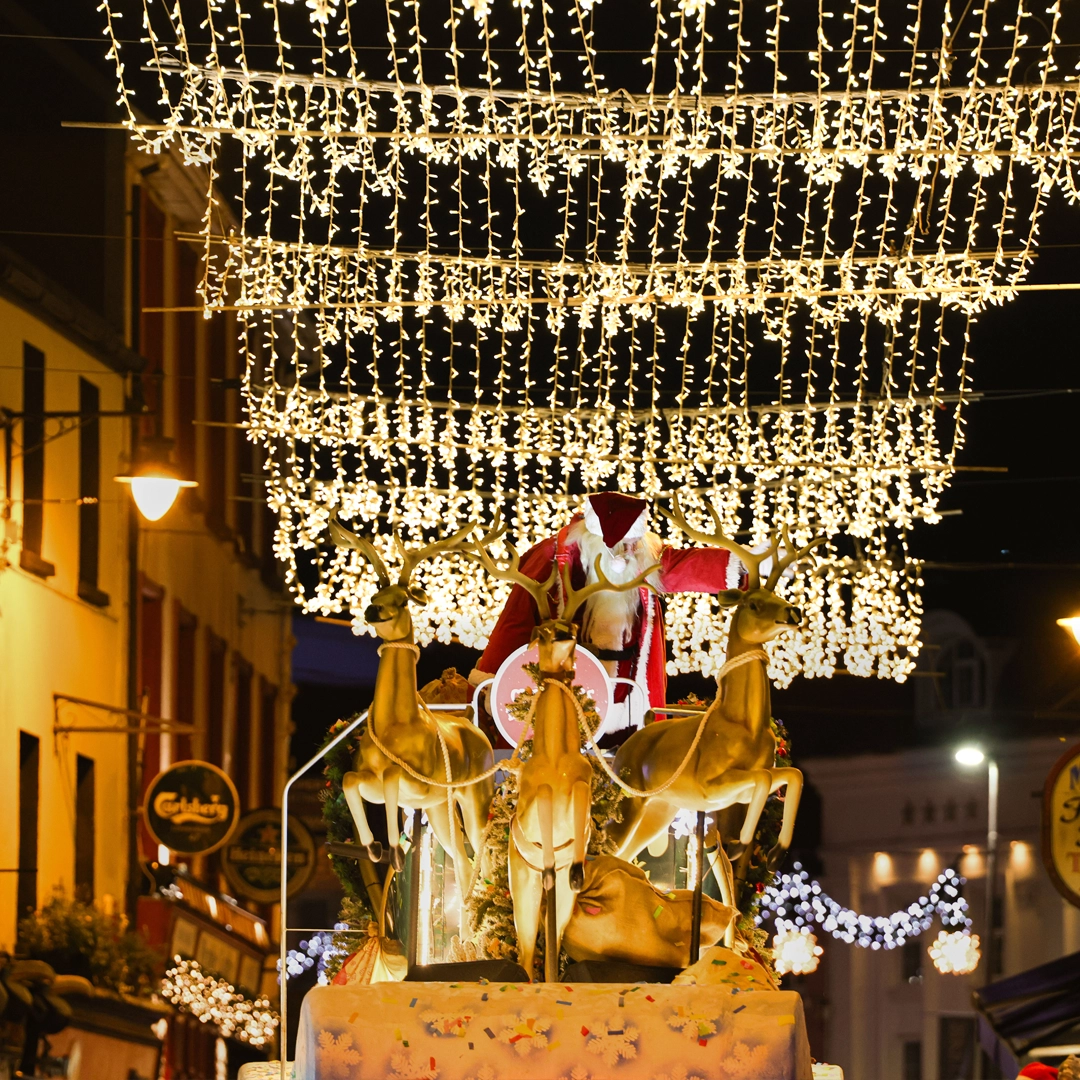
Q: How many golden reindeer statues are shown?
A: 3